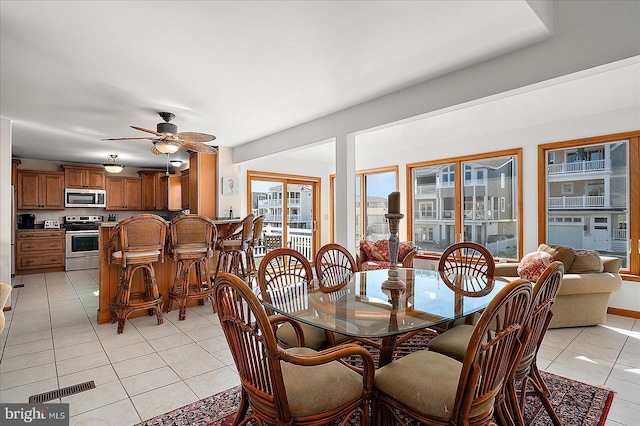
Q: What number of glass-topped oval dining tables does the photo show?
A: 1